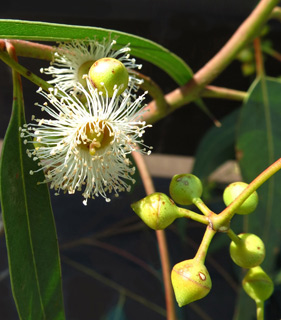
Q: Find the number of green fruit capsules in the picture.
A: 7